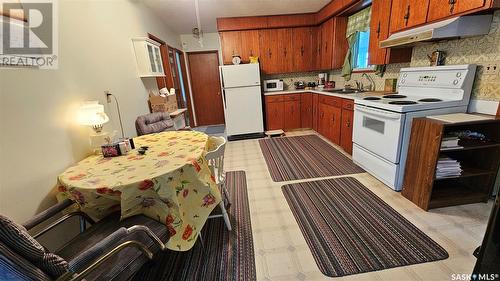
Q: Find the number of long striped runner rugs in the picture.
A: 3